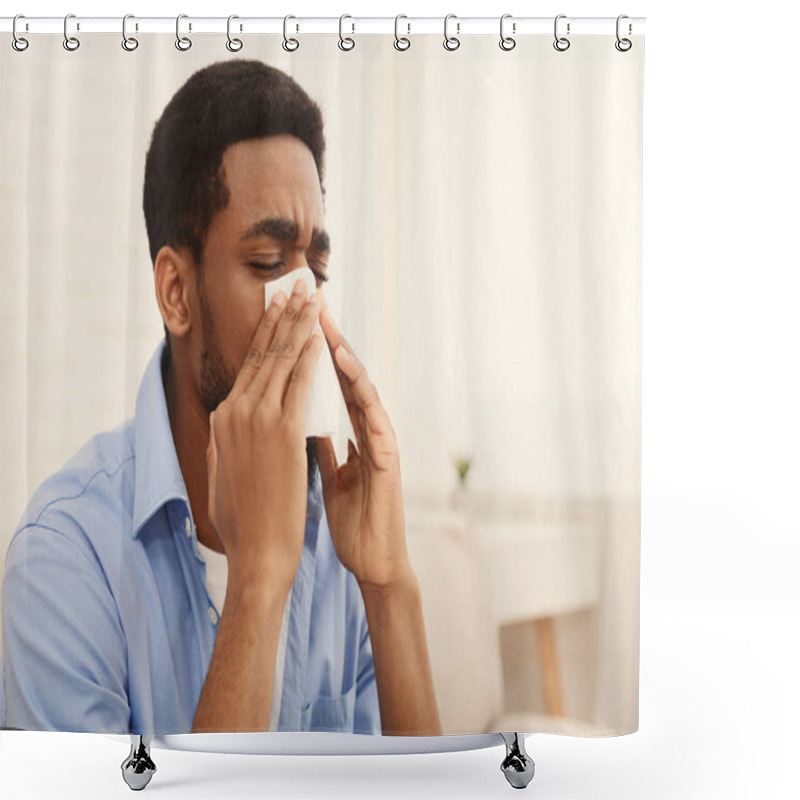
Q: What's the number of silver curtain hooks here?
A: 12